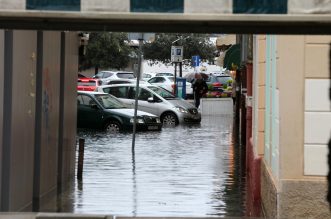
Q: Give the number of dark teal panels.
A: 3